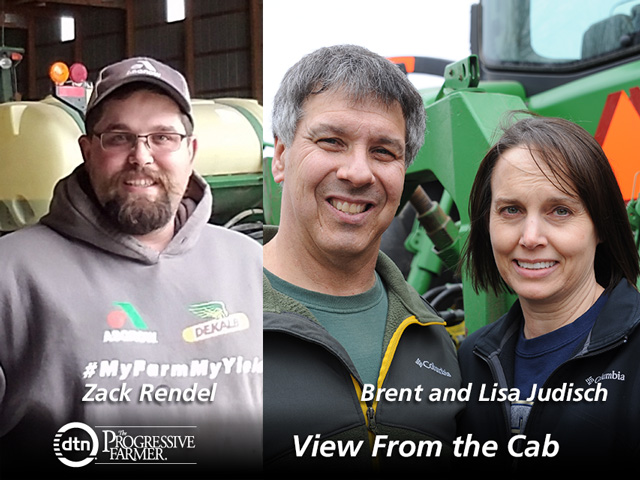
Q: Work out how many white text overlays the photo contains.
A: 4